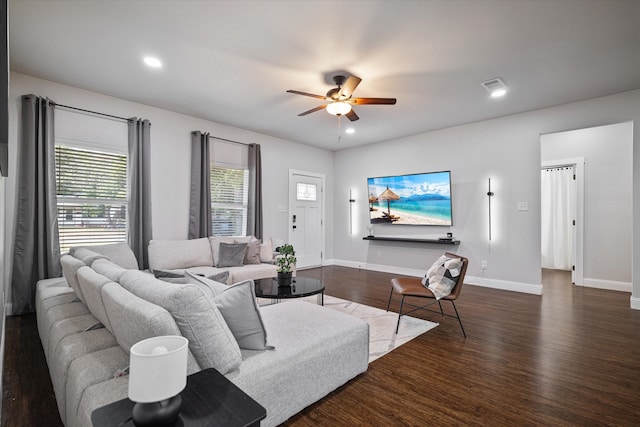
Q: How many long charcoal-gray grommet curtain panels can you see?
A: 4